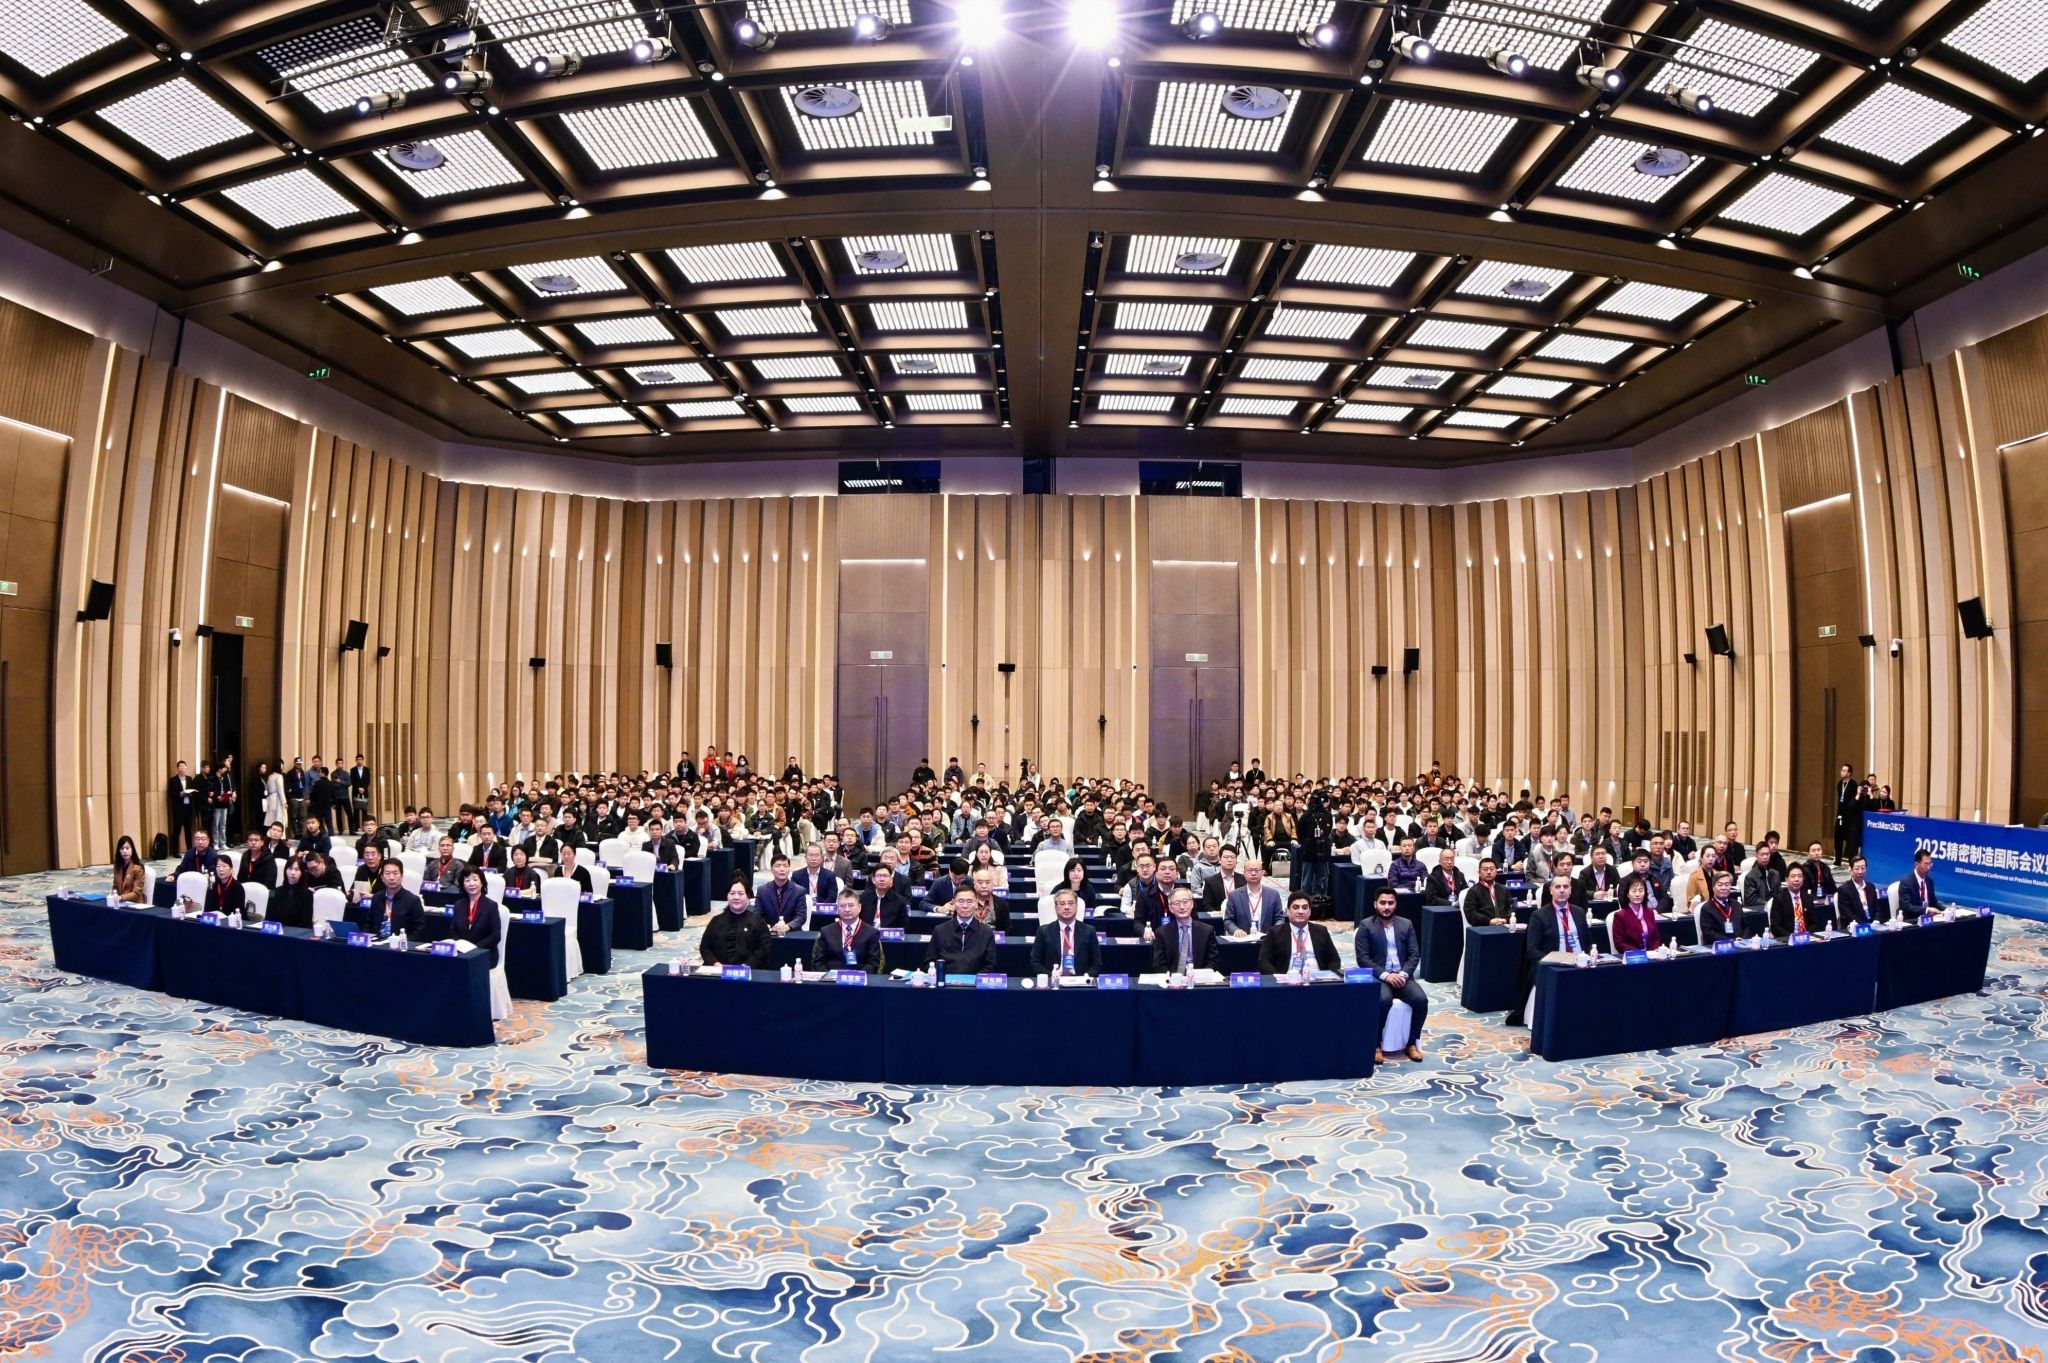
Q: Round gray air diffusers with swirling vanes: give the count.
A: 12